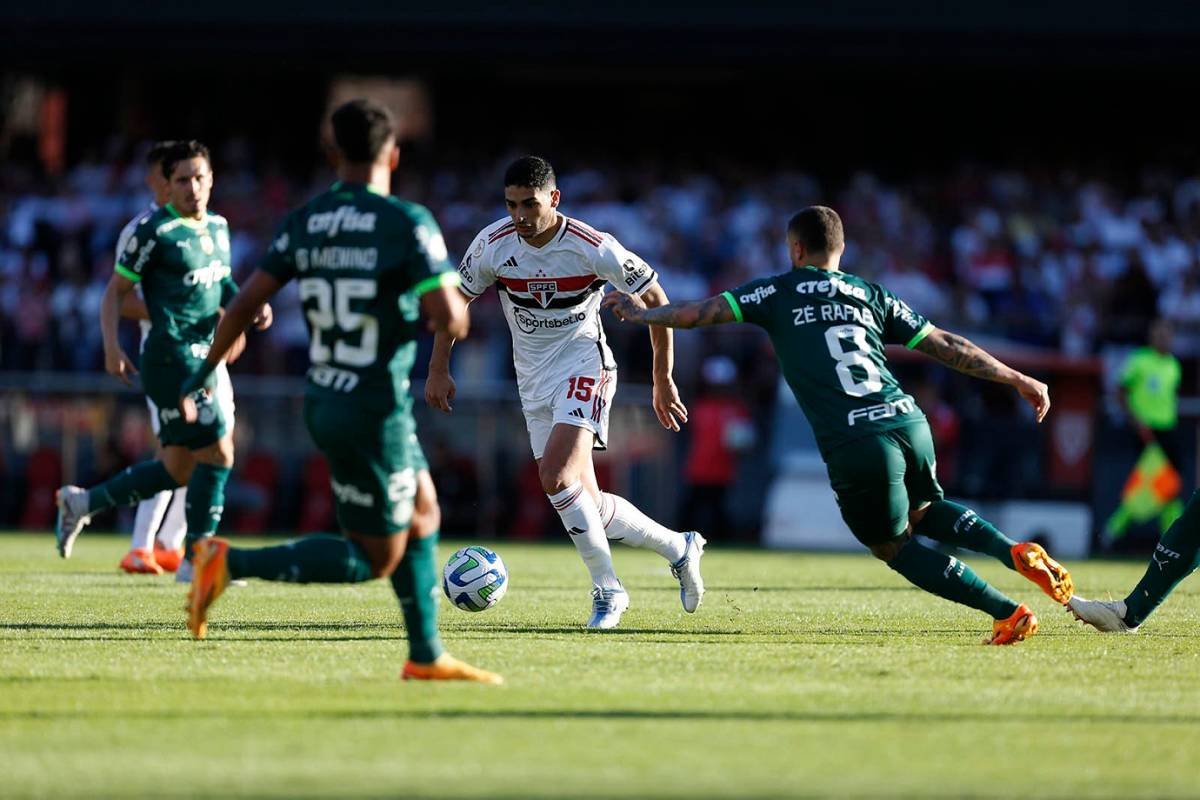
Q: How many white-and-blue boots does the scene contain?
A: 2